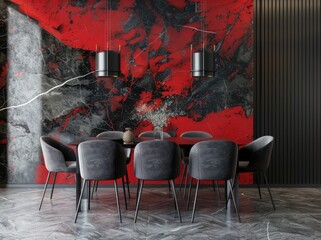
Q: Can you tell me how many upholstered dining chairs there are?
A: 8